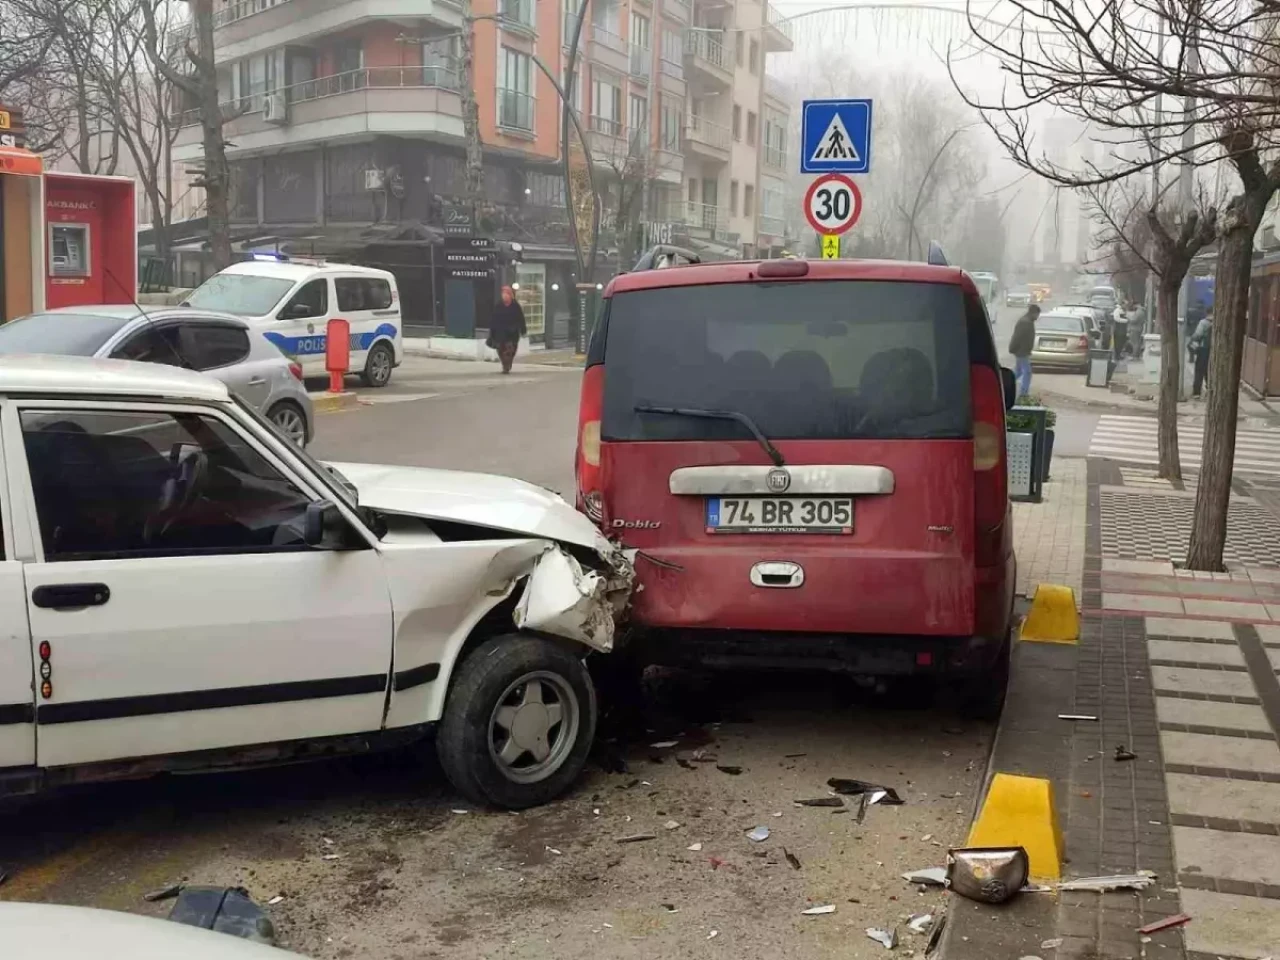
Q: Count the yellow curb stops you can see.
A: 2